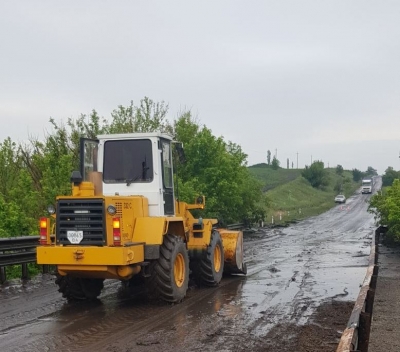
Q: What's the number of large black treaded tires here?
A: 3